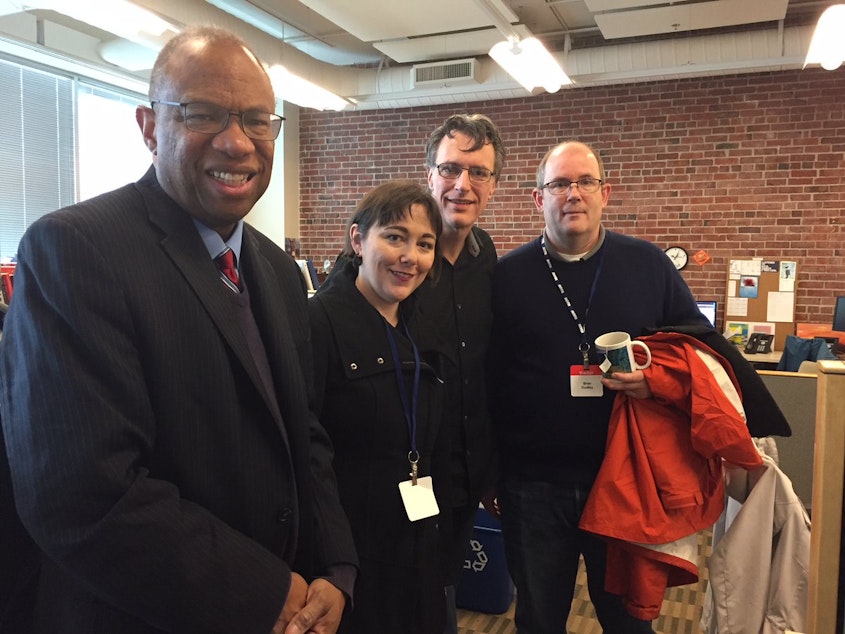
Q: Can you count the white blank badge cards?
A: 1